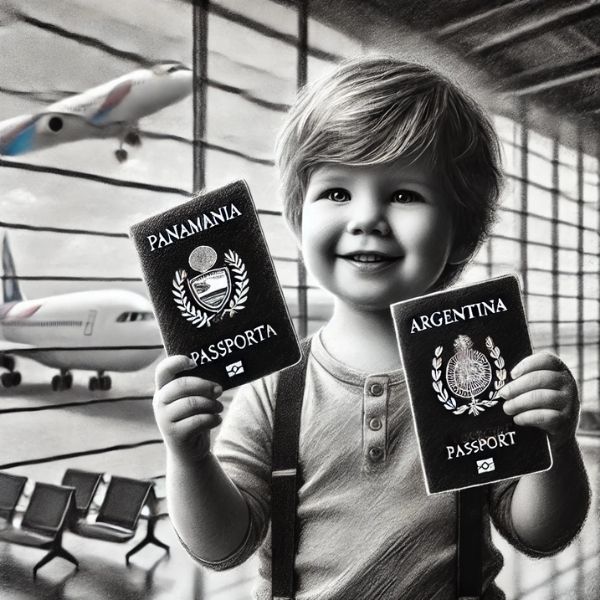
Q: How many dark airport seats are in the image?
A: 4